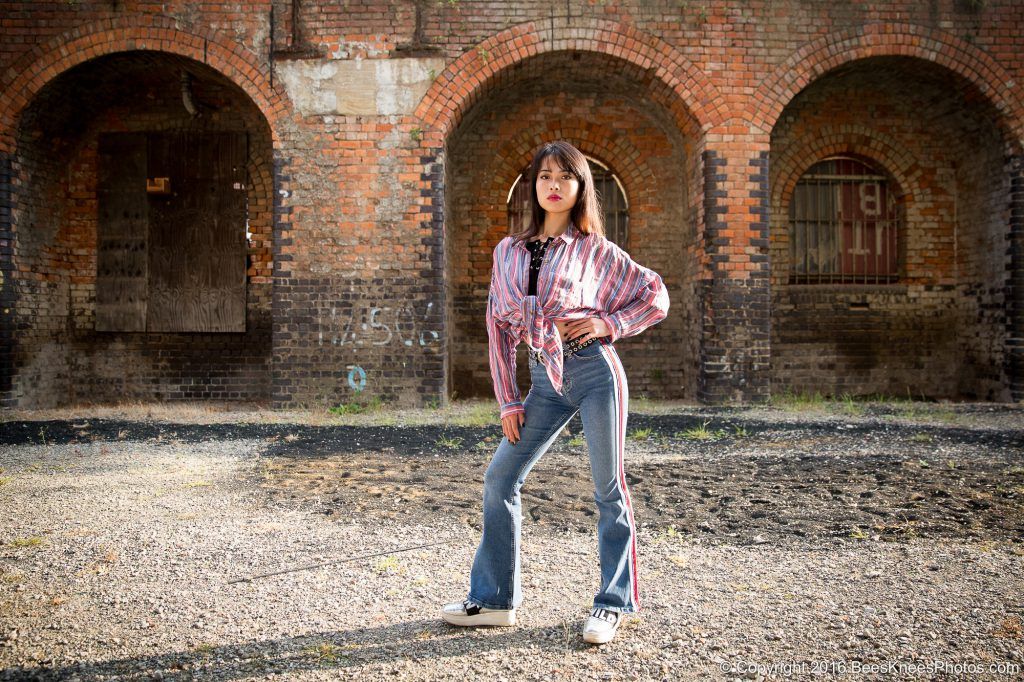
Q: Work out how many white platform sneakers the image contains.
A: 2